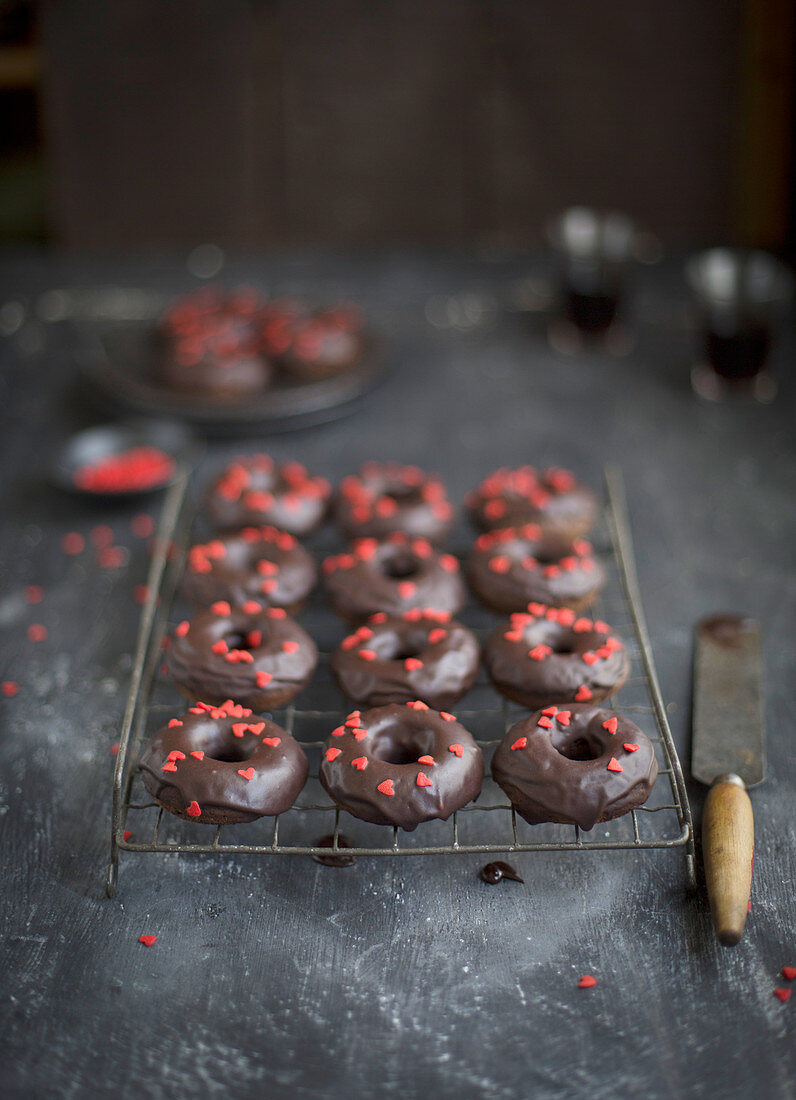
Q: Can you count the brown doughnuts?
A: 15